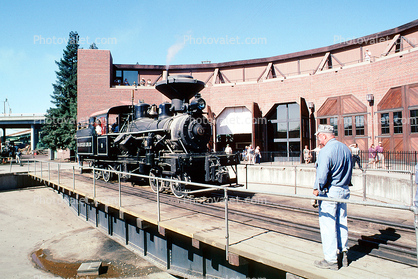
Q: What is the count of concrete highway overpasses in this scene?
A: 1